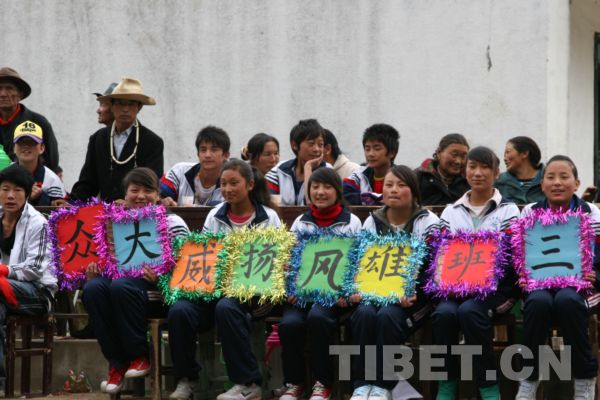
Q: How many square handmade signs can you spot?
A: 8